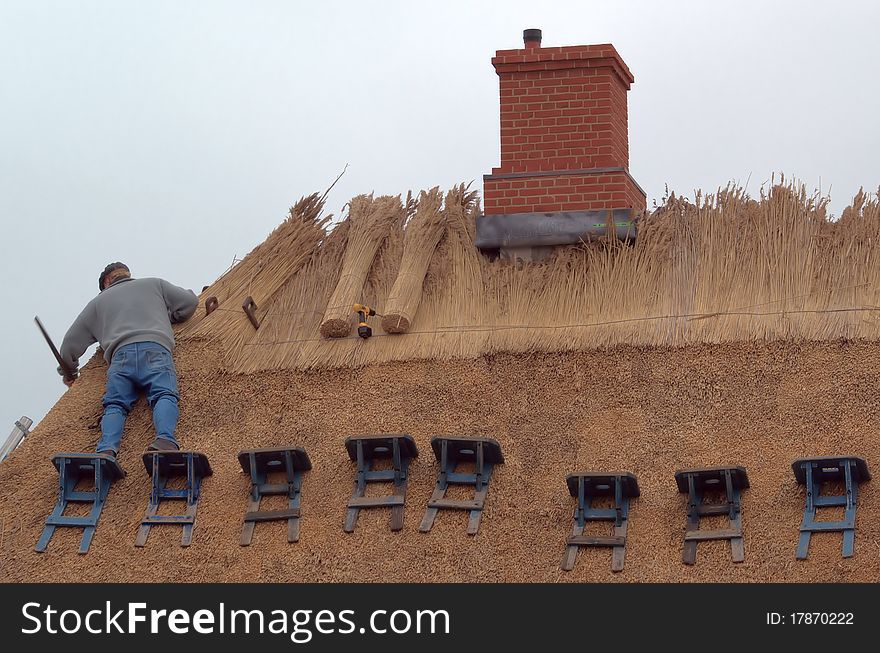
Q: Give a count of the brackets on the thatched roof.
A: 8